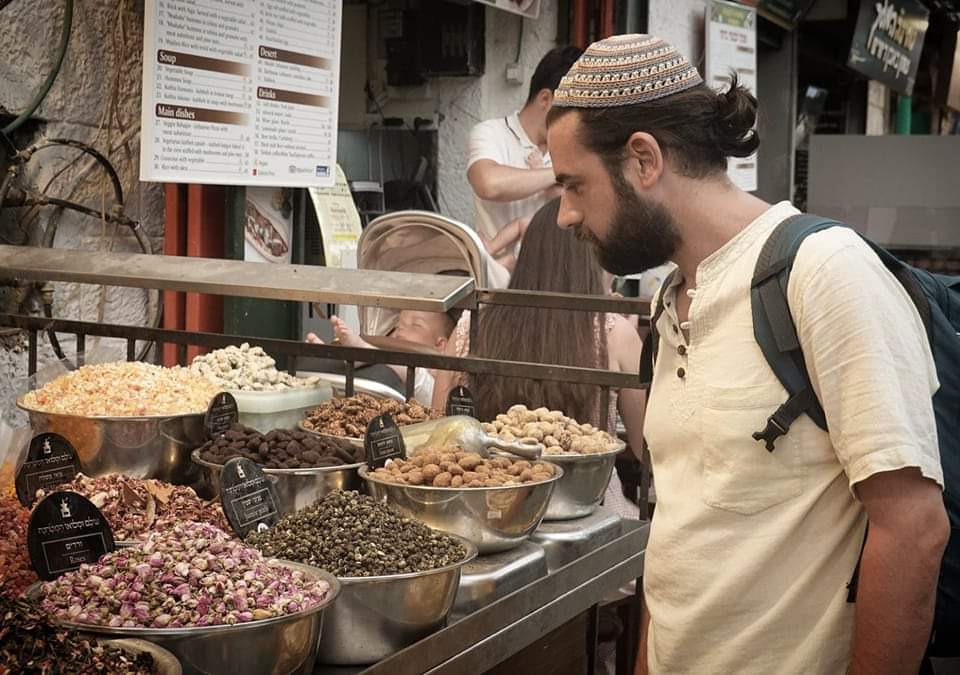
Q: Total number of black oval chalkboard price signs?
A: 6